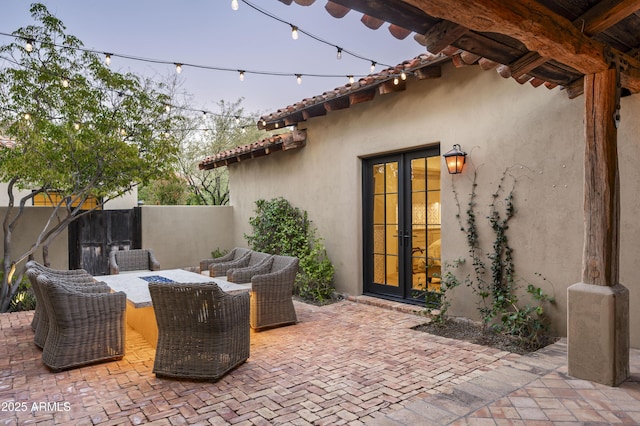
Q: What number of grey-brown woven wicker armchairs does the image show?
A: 8